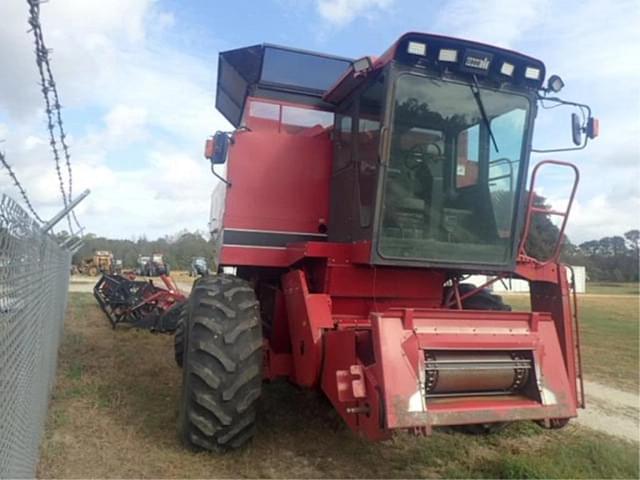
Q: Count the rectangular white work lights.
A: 4